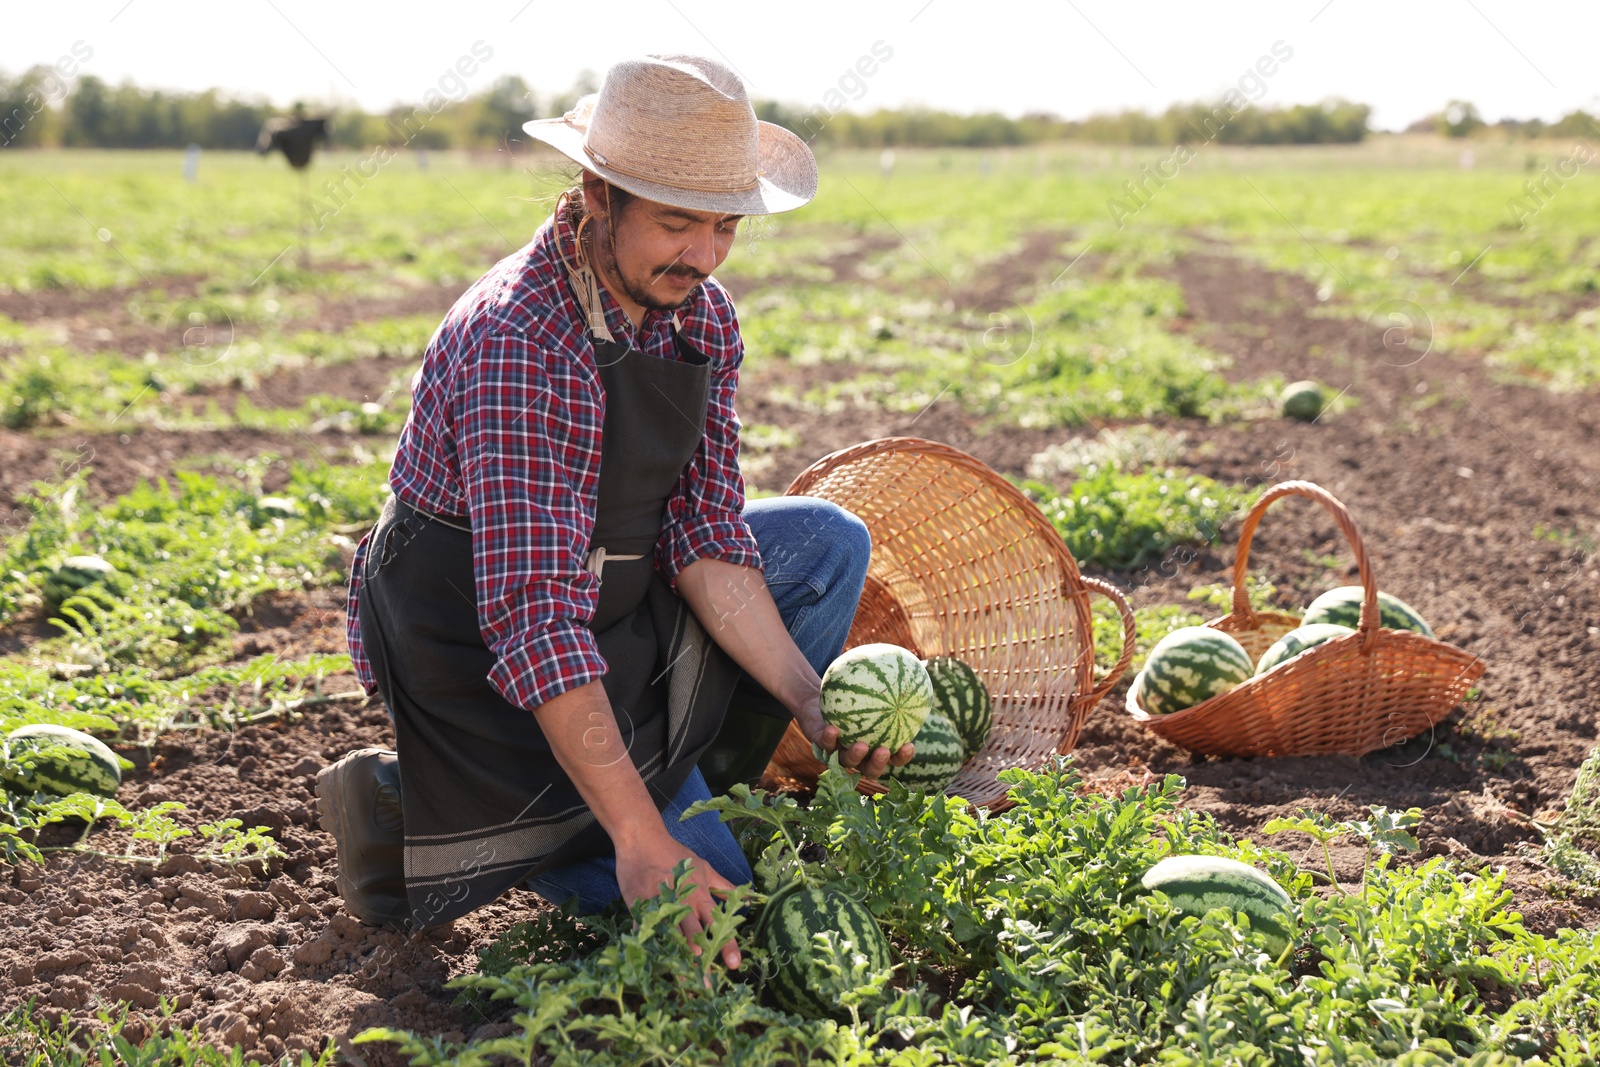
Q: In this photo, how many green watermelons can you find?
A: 11